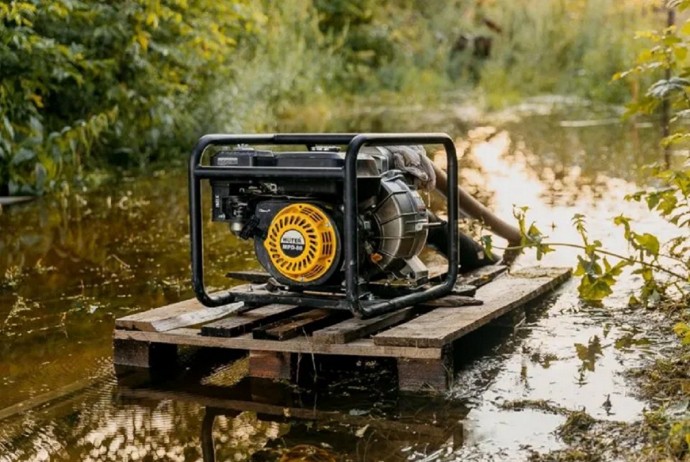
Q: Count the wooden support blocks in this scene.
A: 3